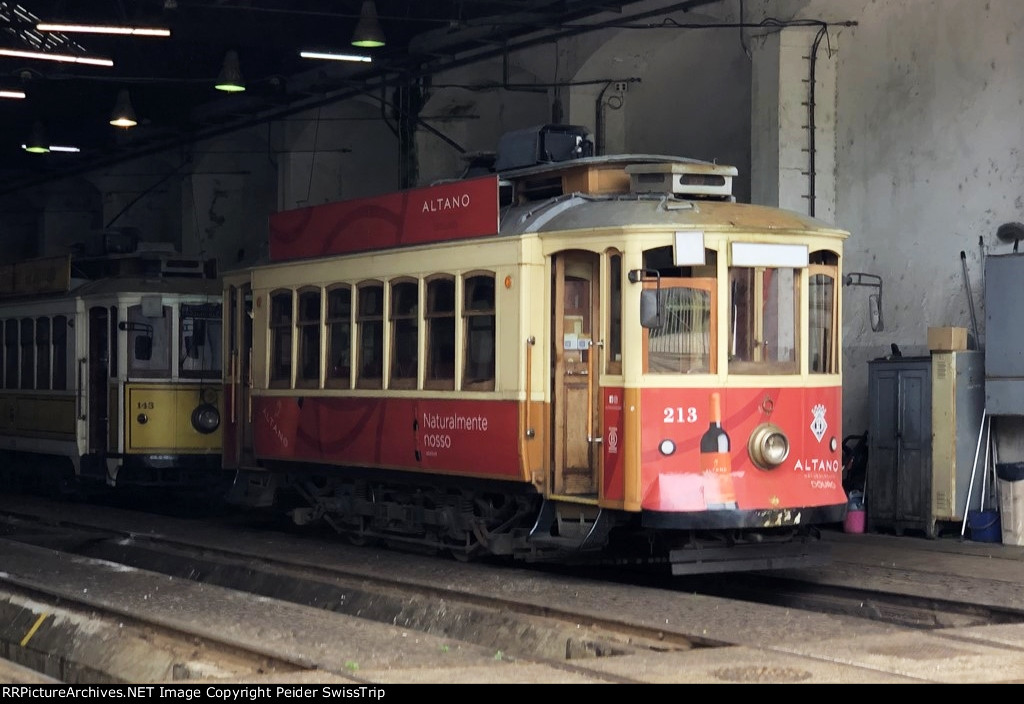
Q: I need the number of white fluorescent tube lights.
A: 5